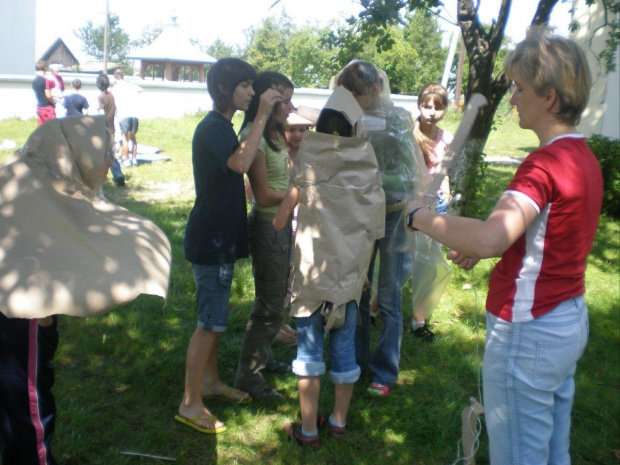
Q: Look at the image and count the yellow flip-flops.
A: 2